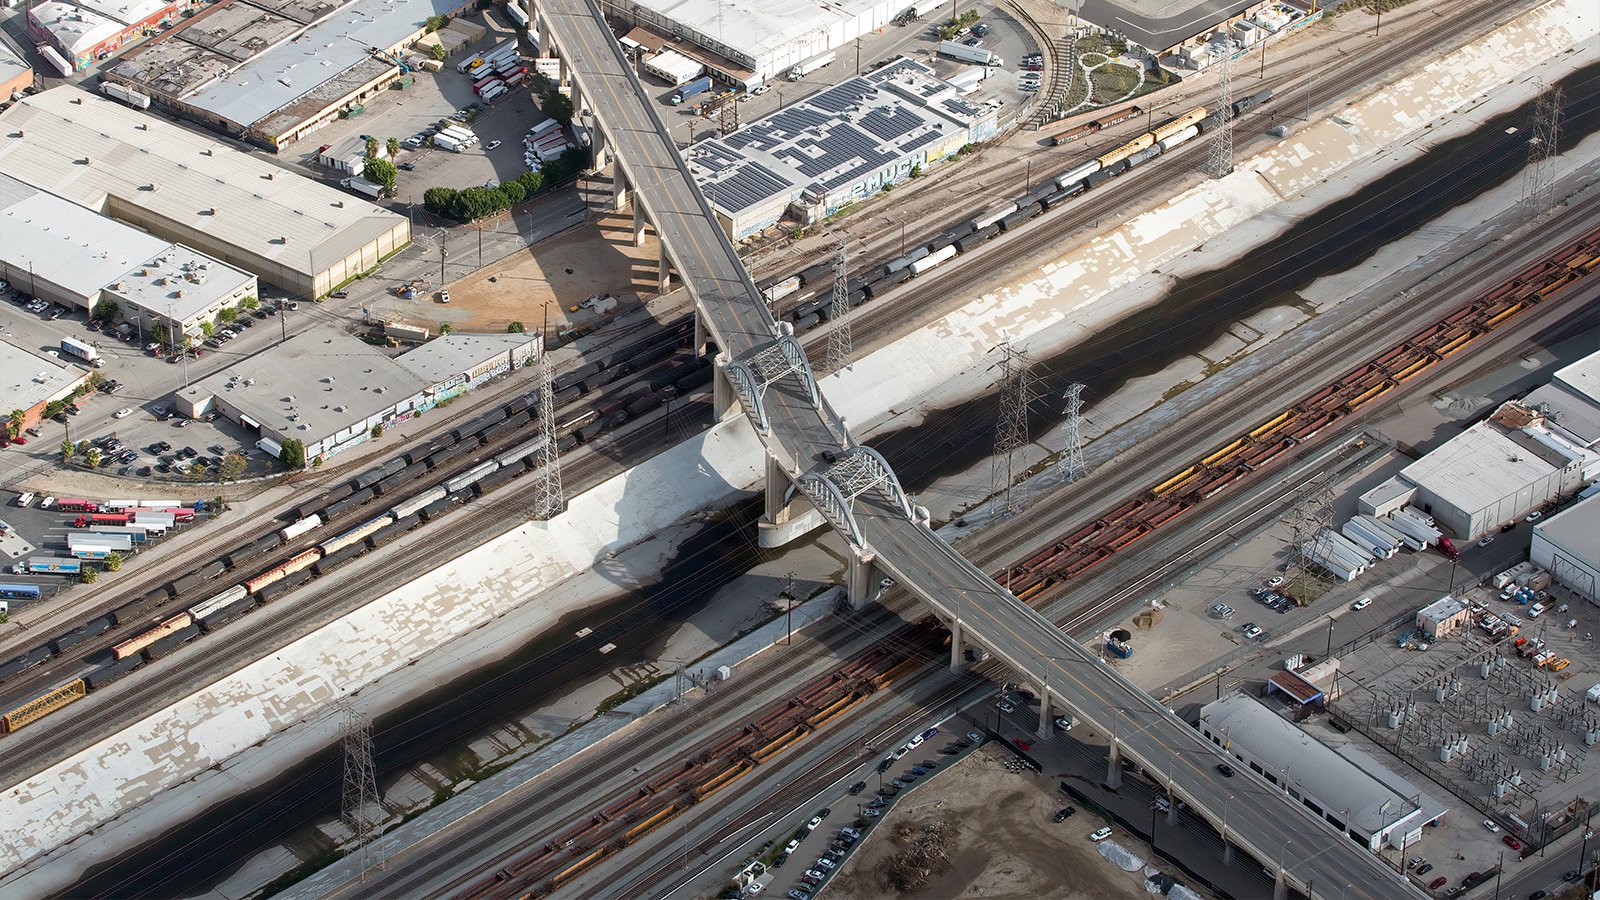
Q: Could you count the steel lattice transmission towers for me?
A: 8